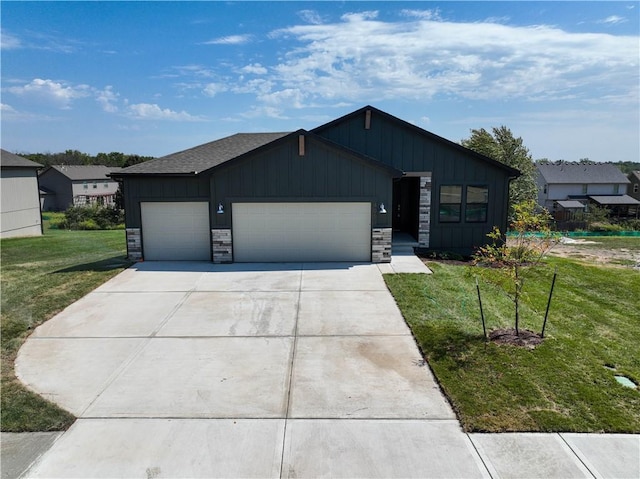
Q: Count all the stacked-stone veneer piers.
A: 4